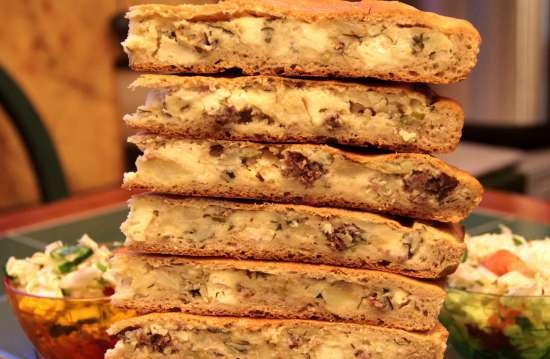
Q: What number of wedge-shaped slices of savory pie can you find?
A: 6